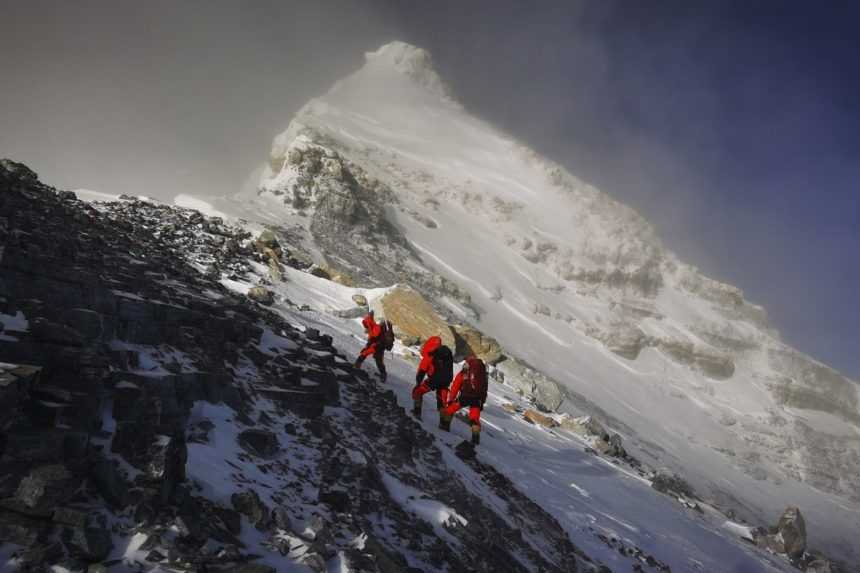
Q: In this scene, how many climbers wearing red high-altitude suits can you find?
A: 3